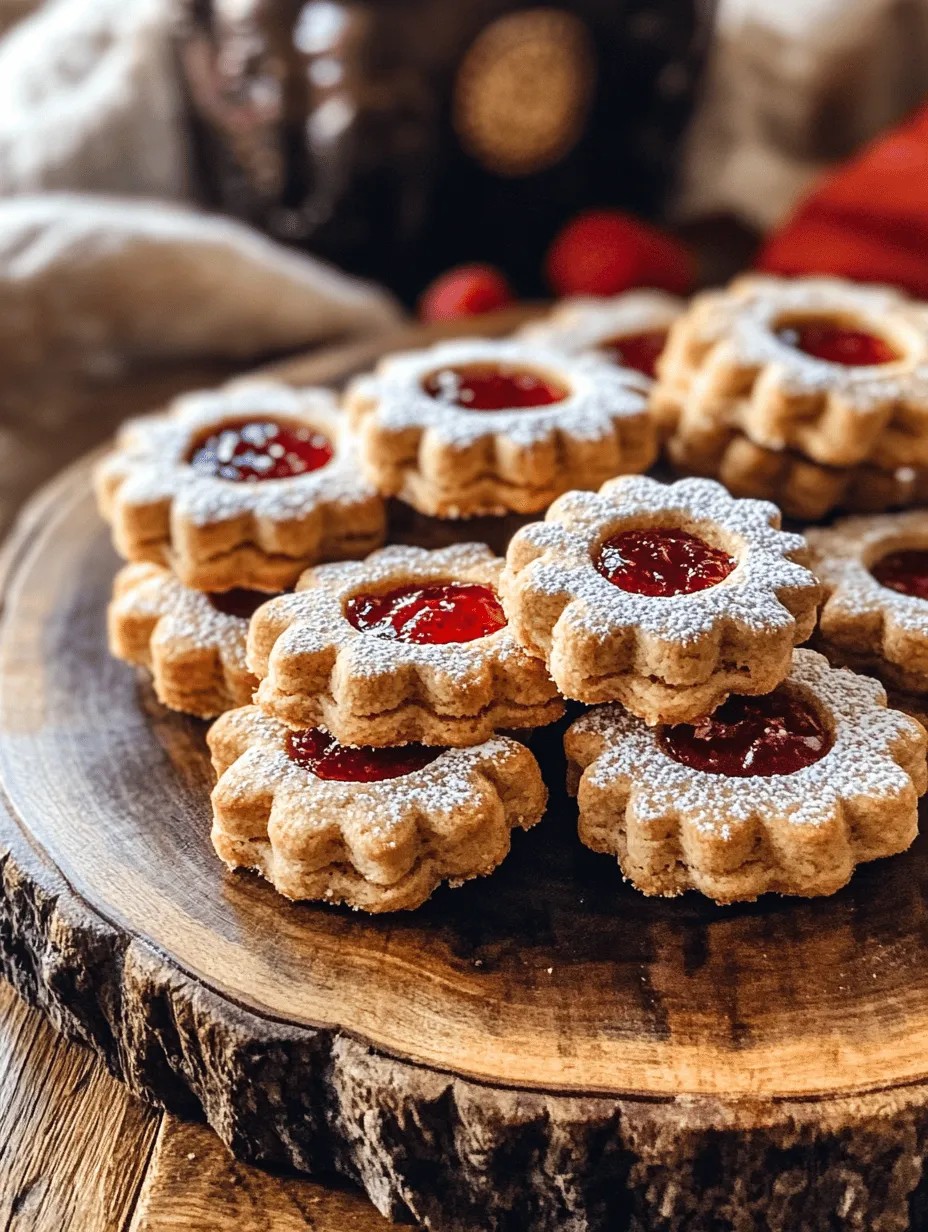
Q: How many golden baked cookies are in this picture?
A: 11